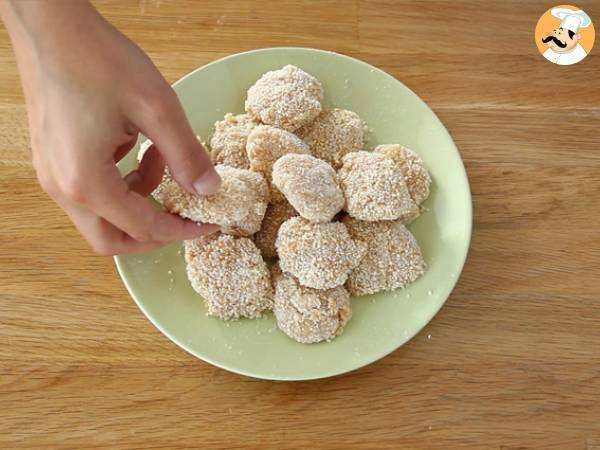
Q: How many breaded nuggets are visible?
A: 14